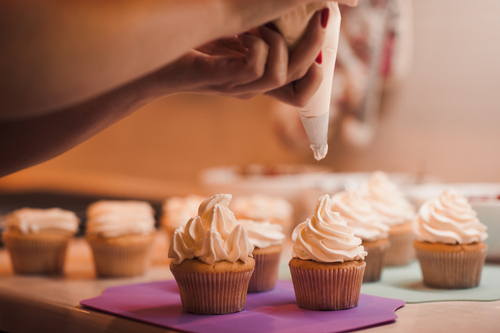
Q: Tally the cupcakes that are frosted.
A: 10